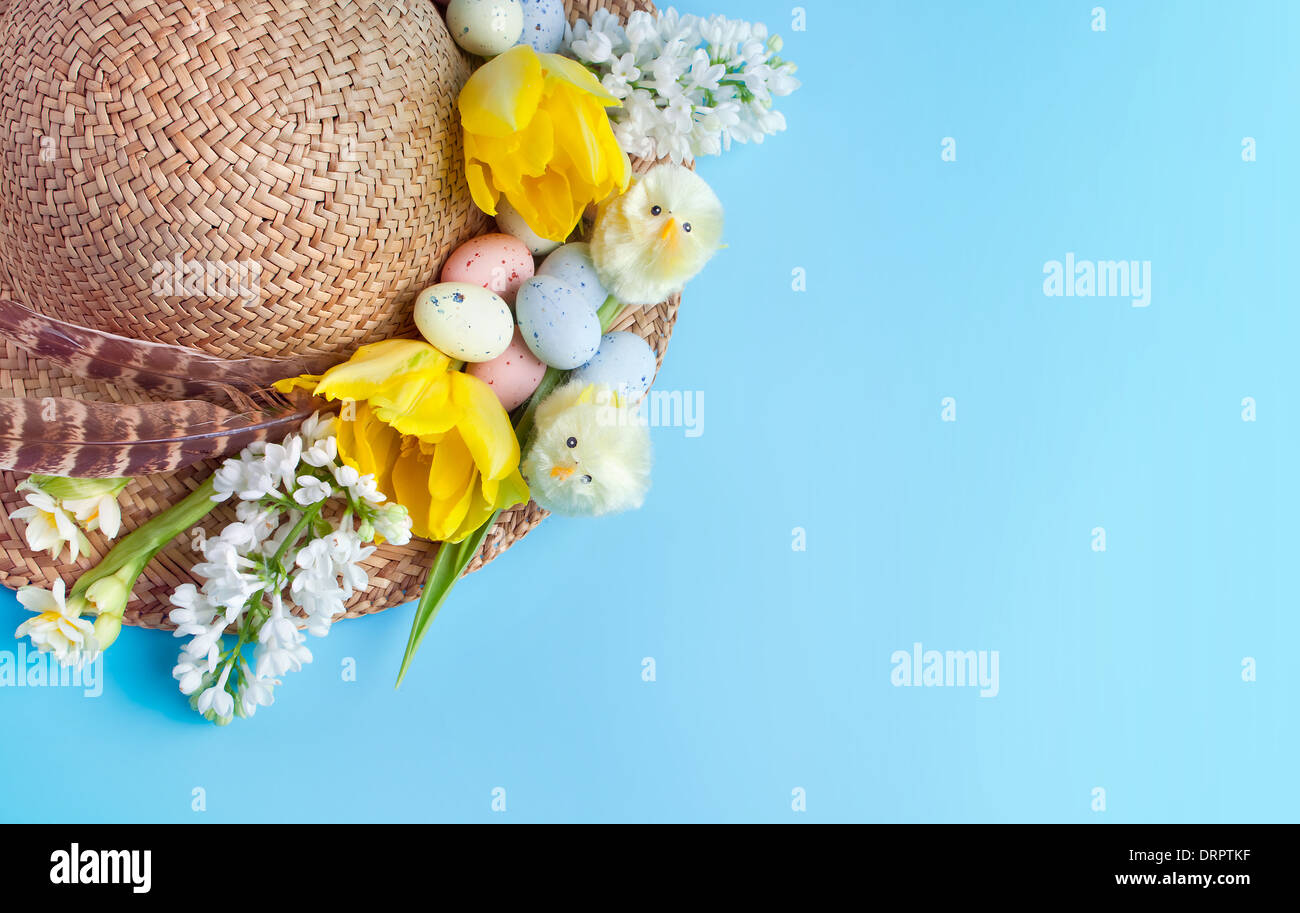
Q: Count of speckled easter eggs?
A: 9